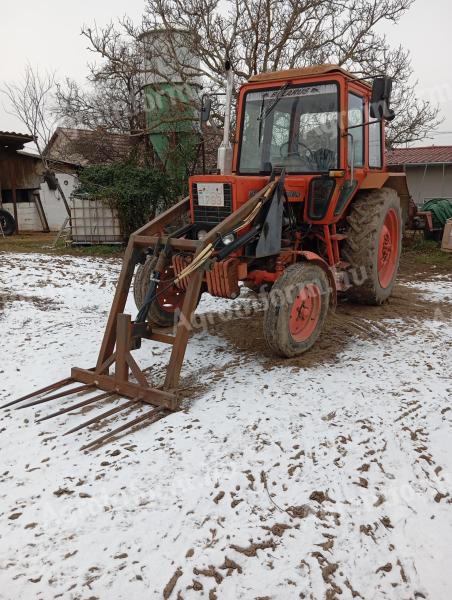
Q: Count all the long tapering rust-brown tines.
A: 5